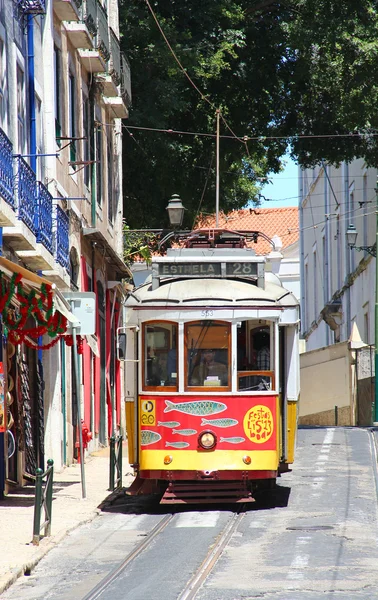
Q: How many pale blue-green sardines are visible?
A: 7